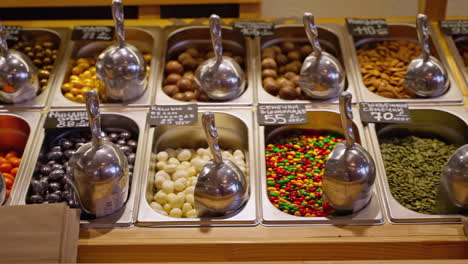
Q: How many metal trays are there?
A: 11